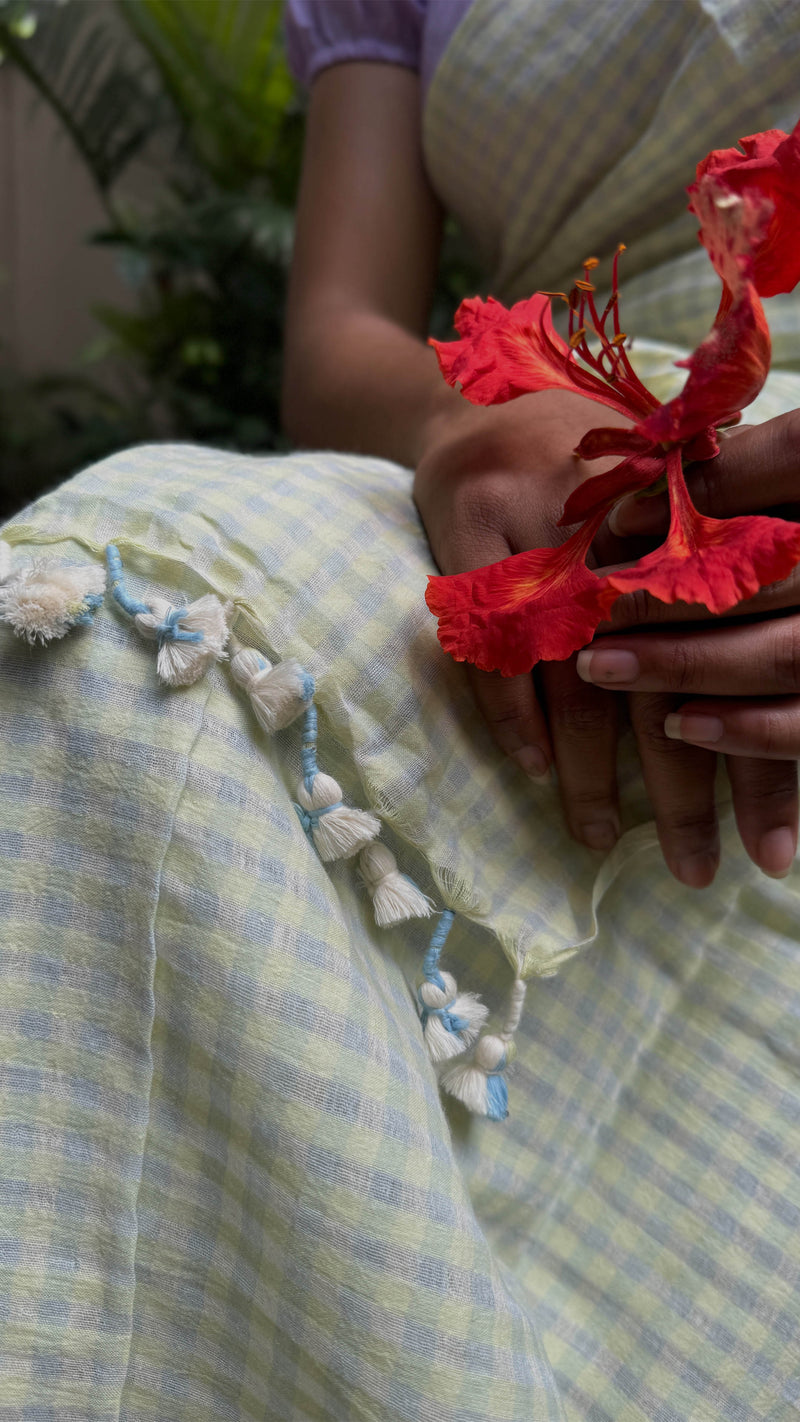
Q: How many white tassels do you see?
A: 7